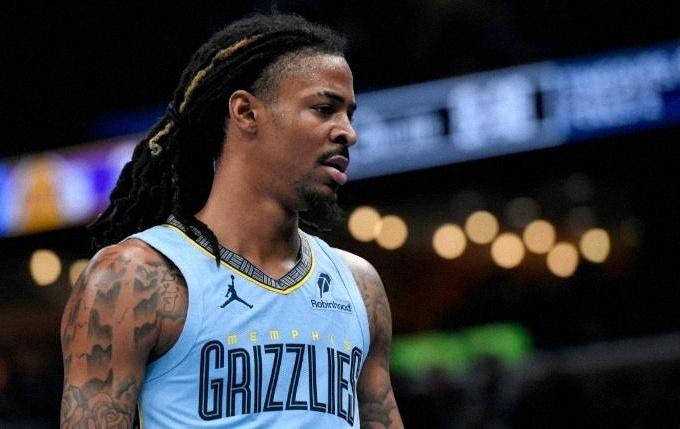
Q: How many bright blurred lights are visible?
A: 10